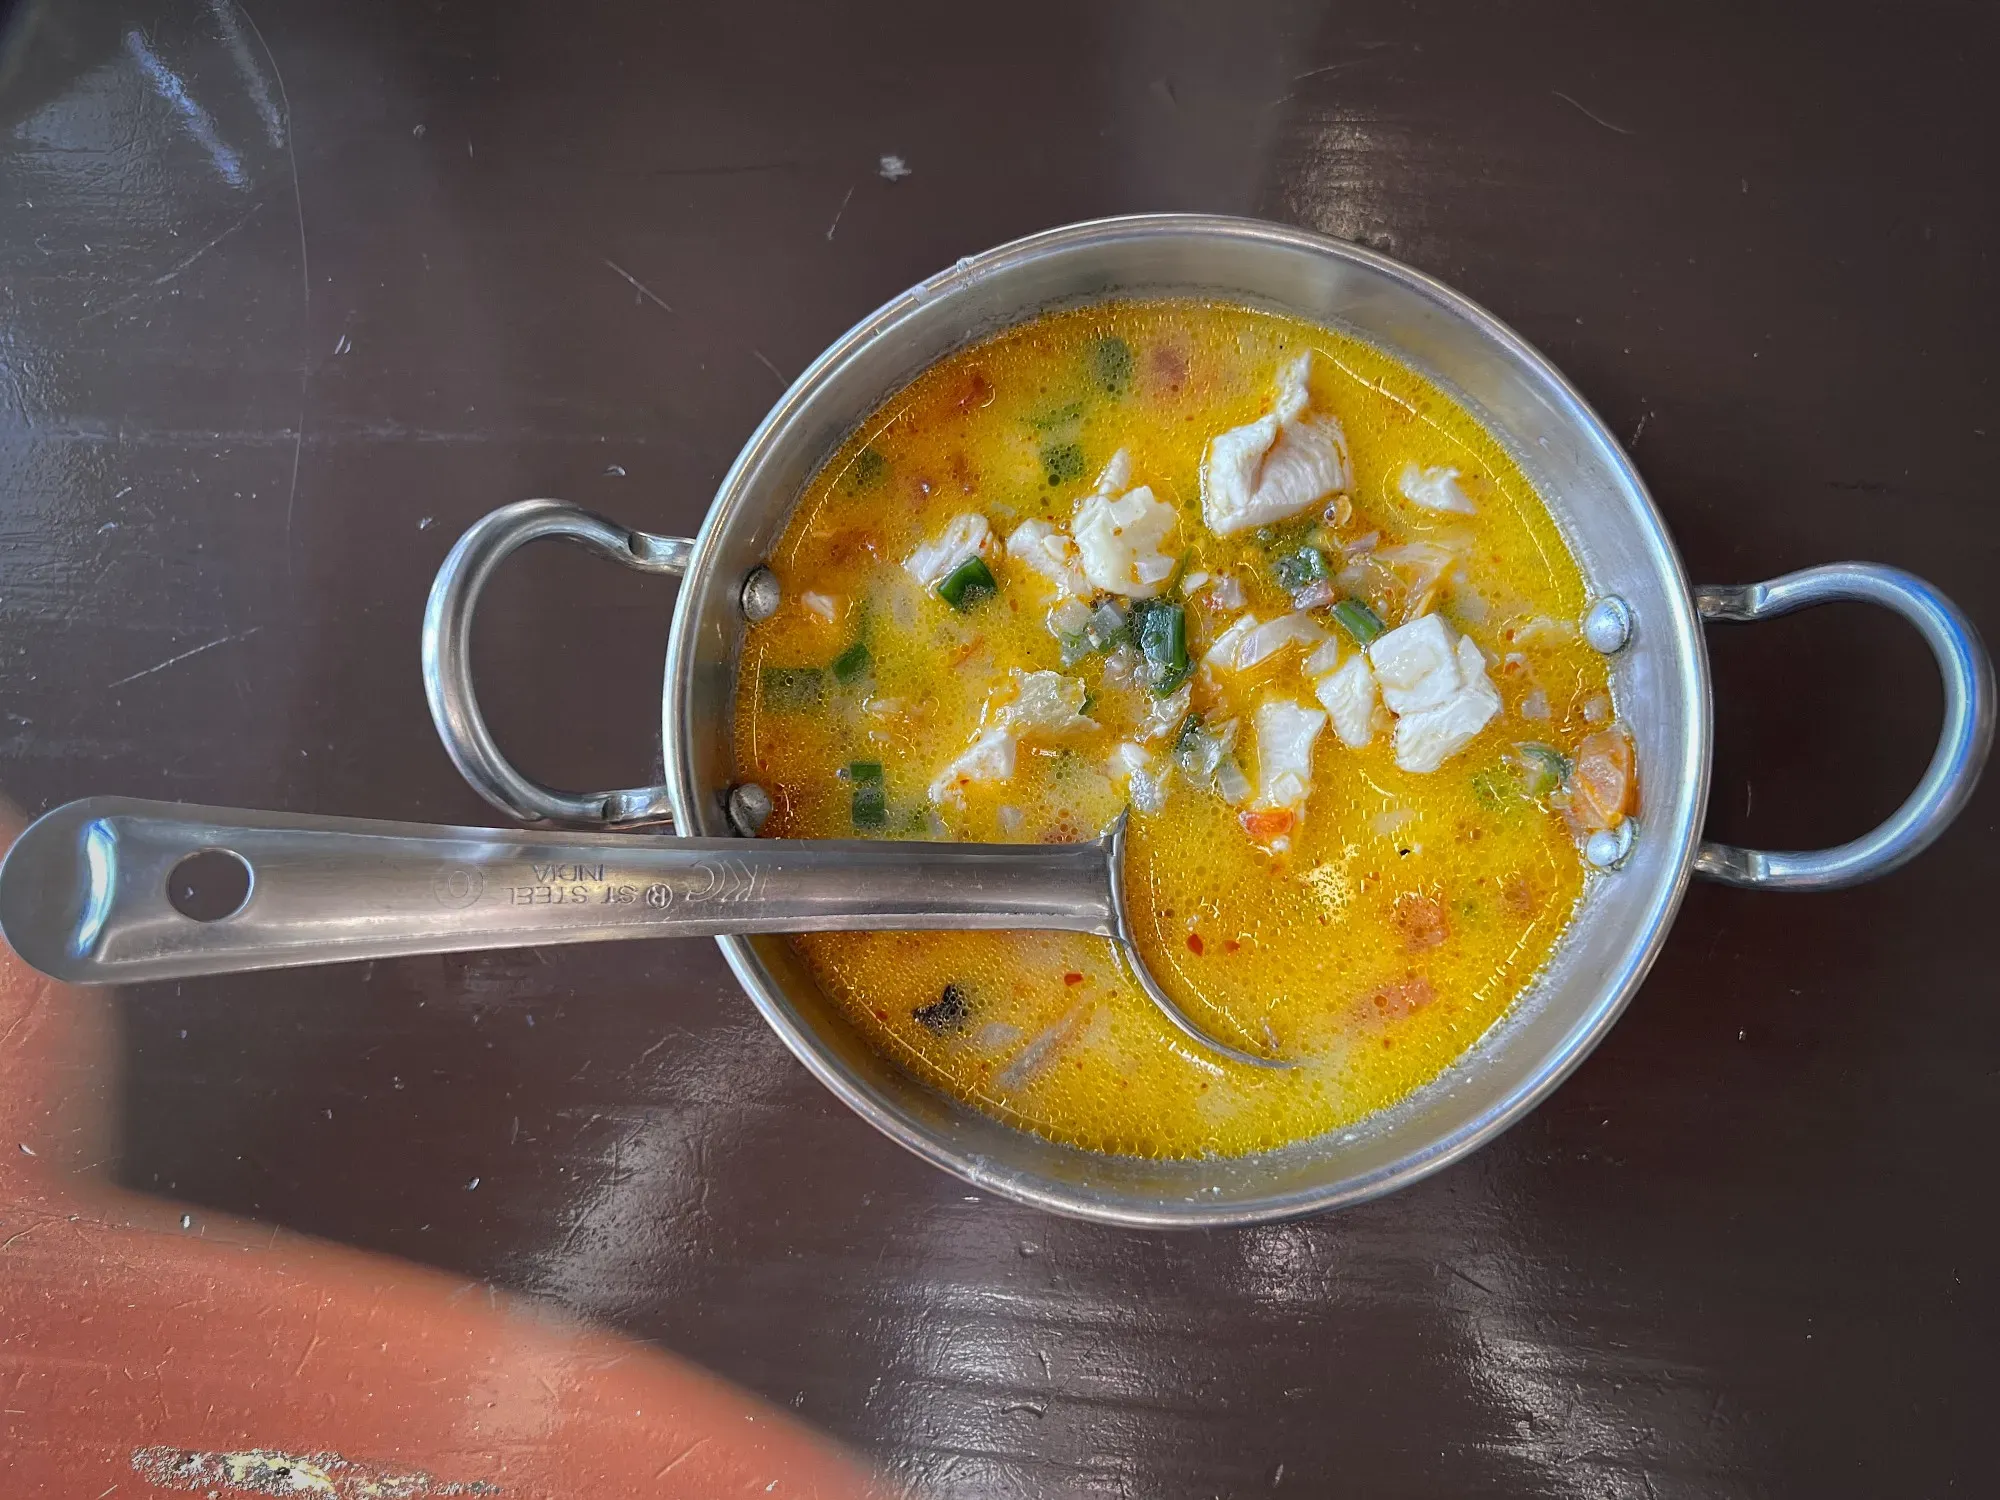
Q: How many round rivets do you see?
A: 4